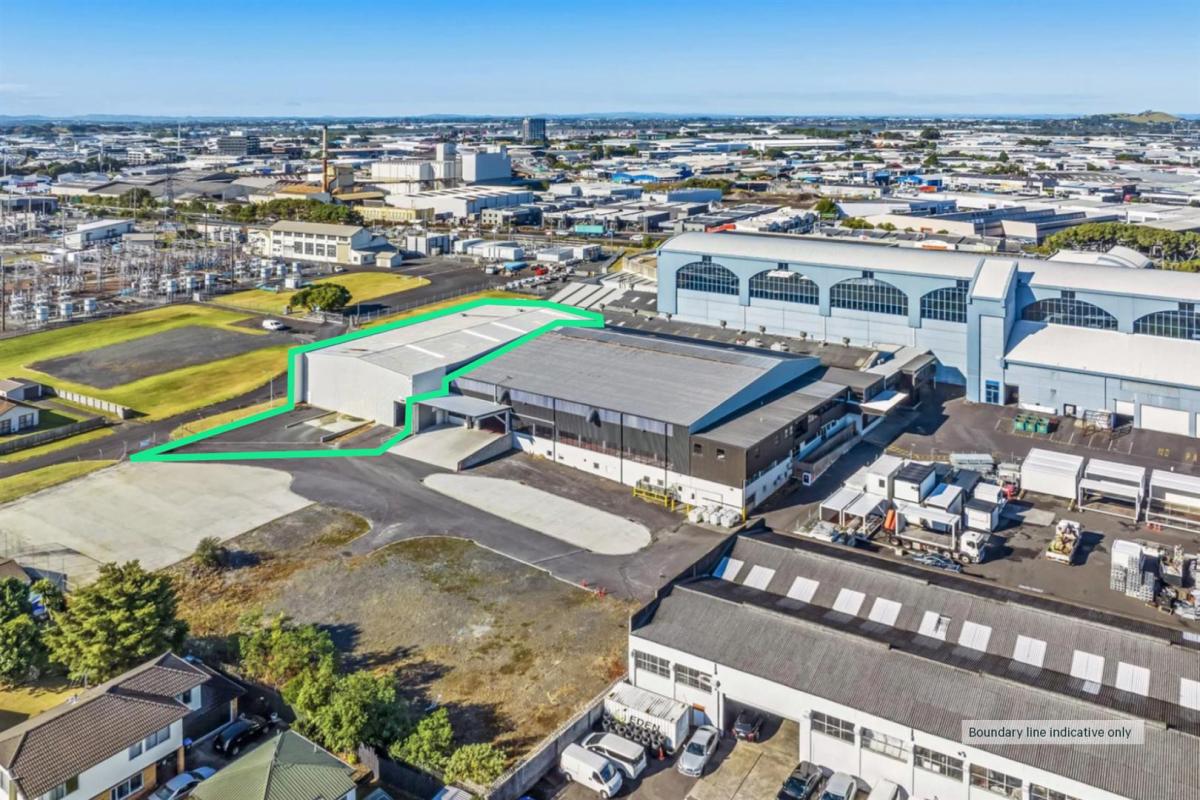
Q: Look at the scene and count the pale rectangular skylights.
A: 11